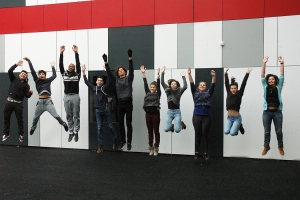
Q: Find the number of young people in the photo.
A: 10